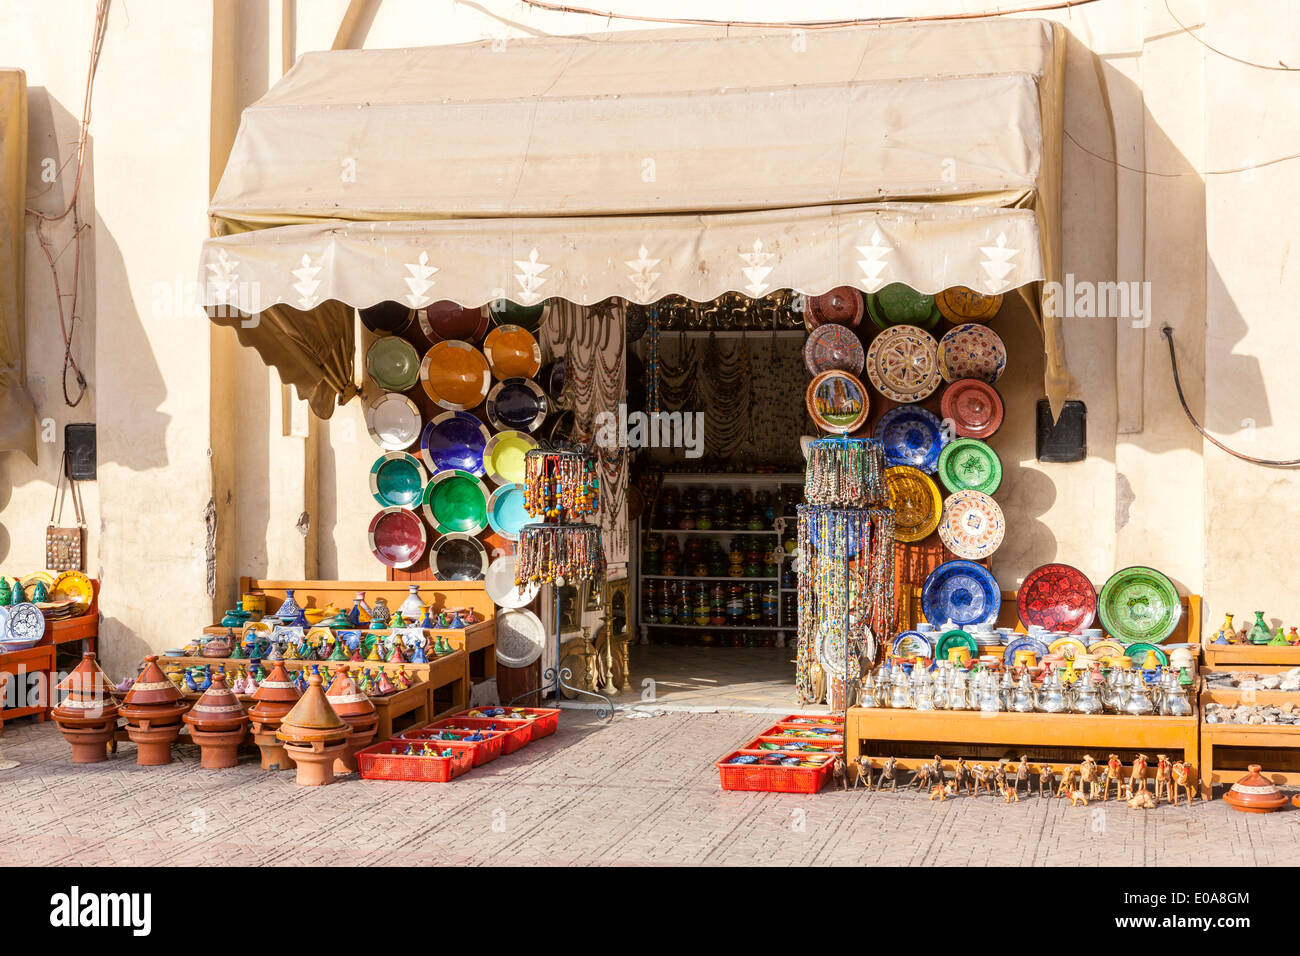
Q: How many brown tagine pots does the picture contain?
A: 7